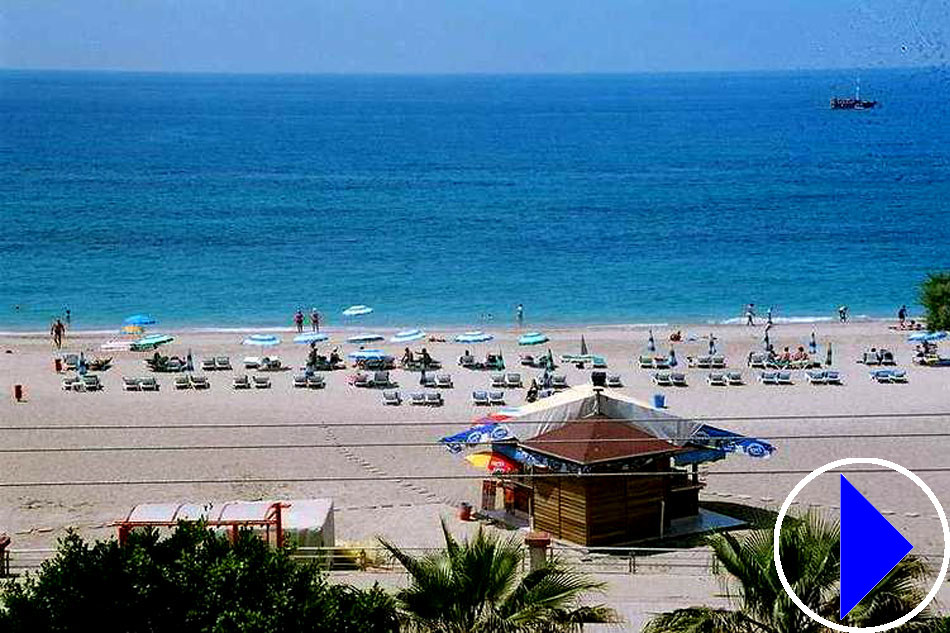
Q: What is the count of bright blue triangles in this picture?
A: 1